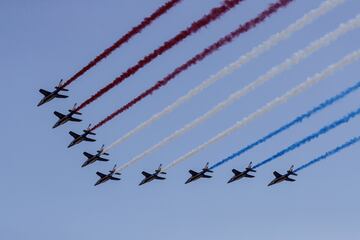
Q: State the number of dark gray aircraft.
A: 9